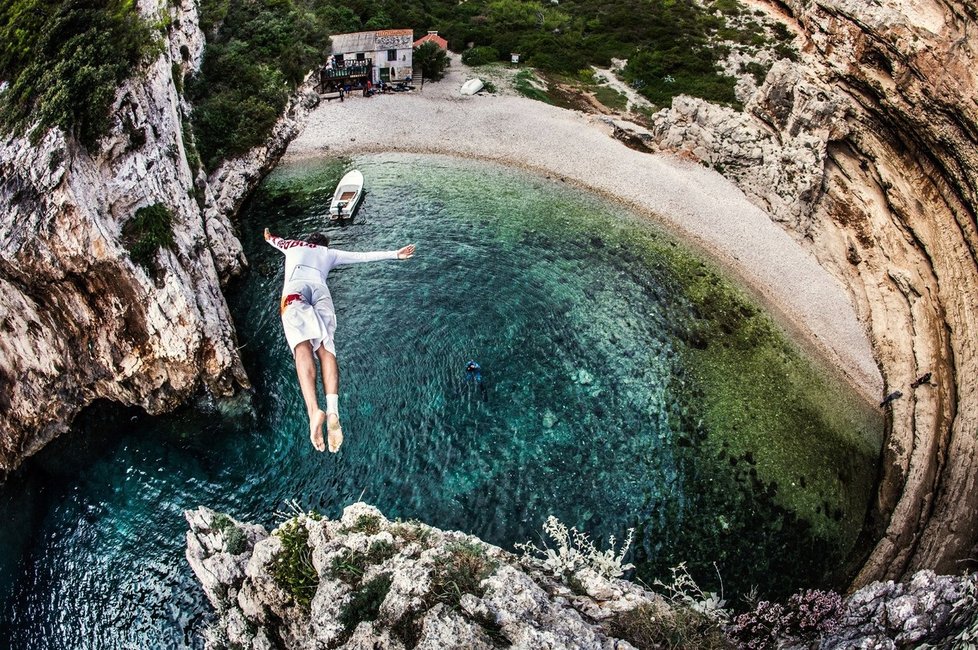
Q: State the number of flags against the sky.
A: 0